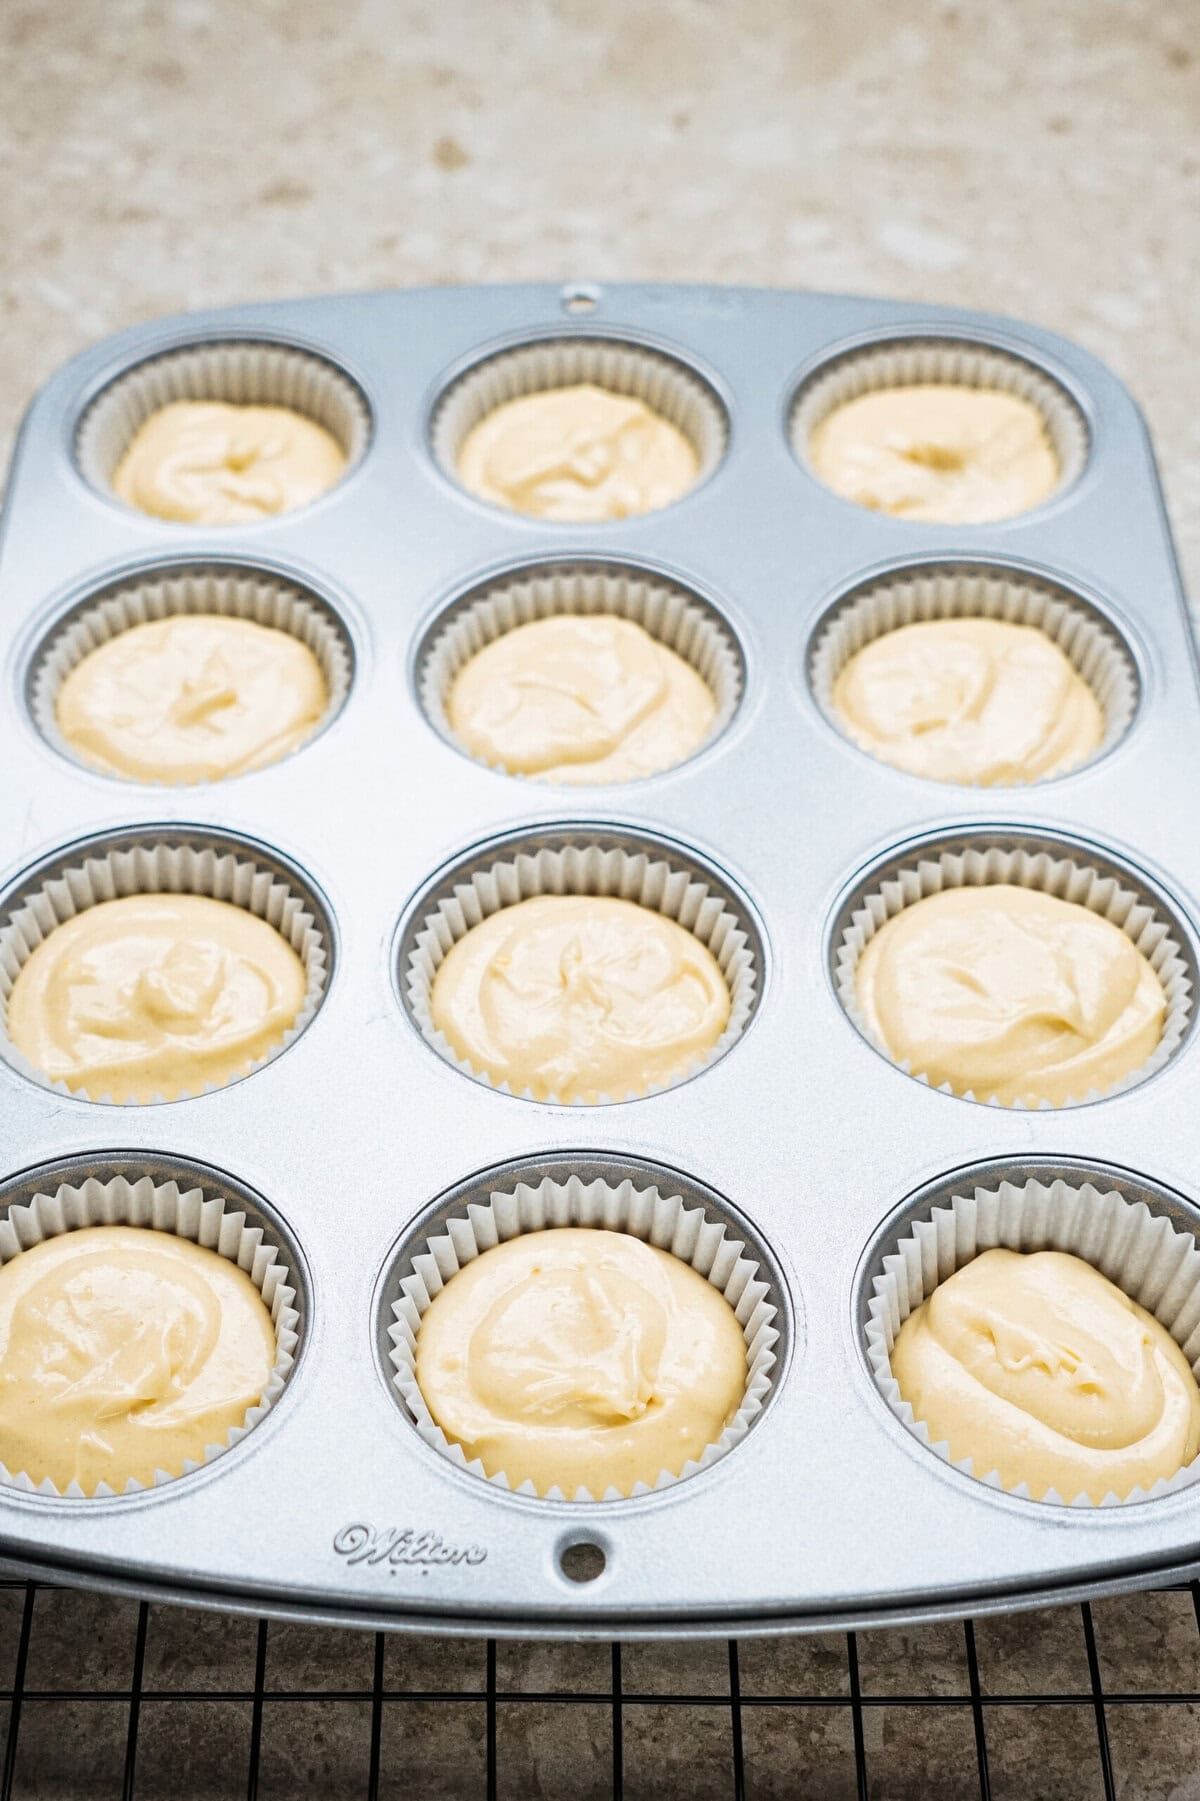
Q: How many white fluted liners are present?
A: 12